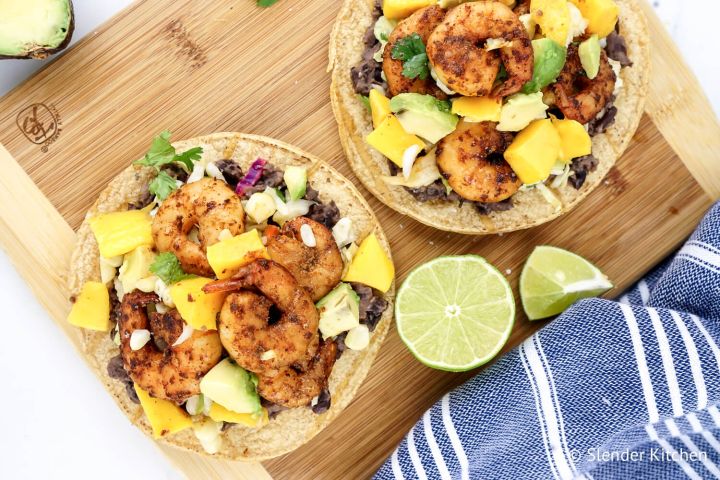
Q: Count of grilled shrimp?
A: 9